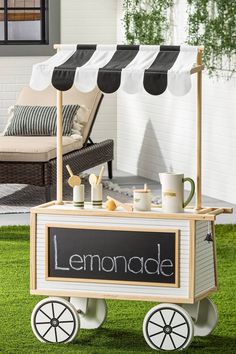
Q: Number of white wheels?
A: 4